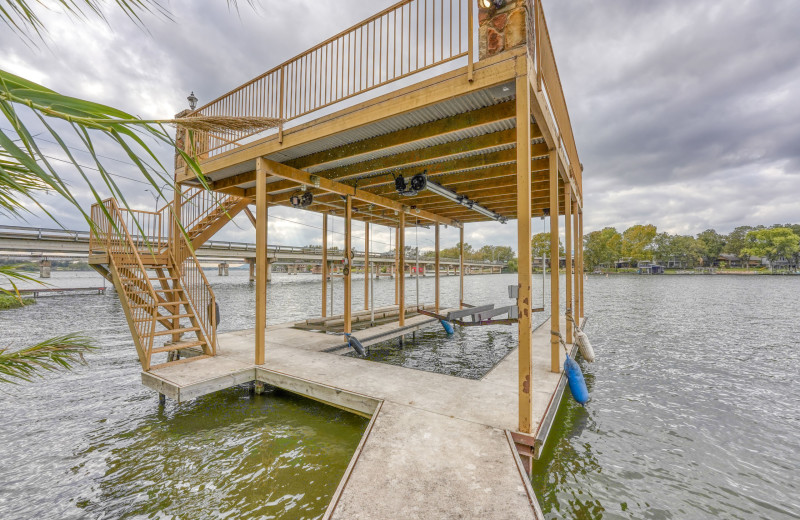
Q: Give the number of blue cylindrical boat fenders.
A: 2